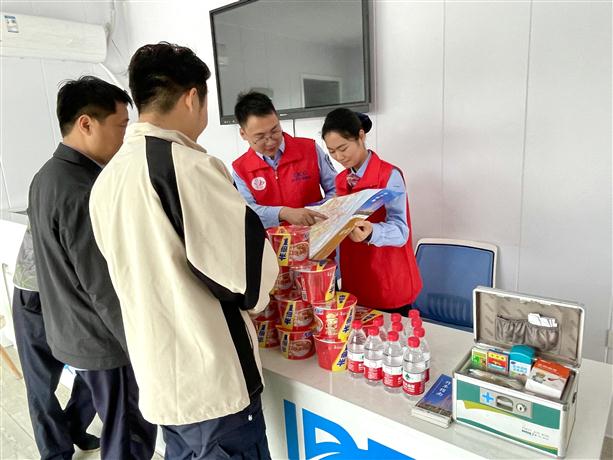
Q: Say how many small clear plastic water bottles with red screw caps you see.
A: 10